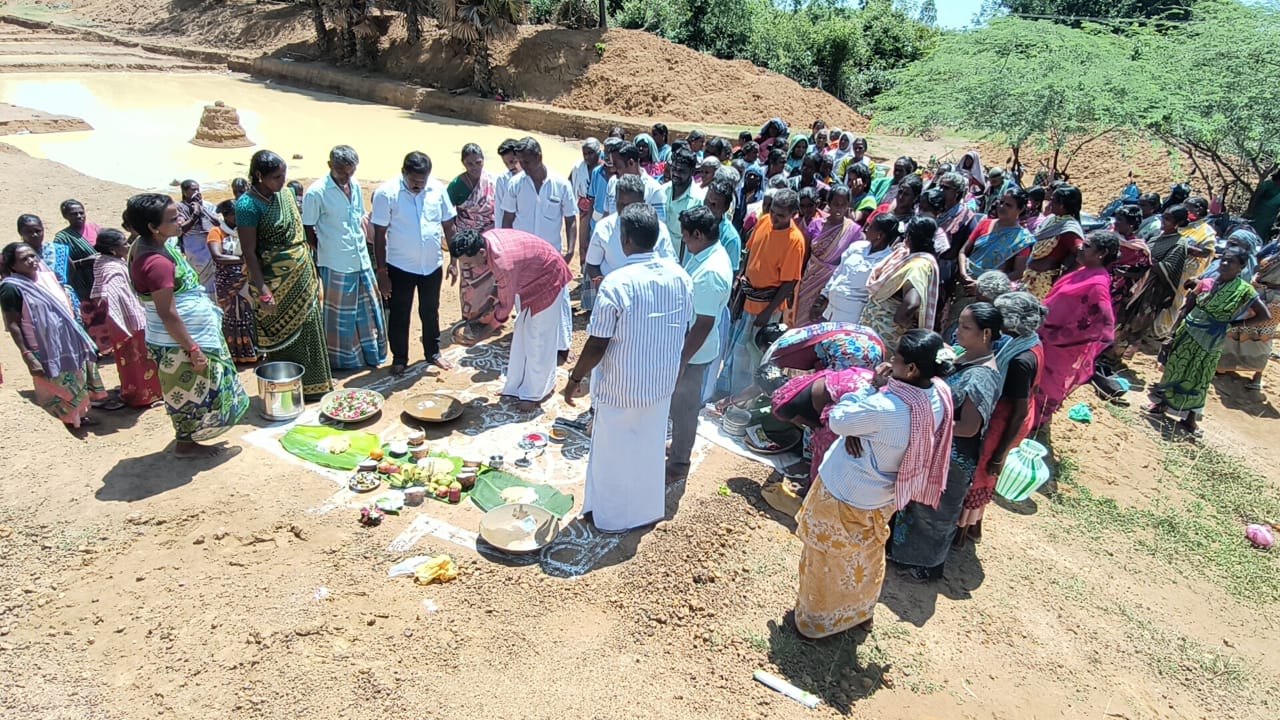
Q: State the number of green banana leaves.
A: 3